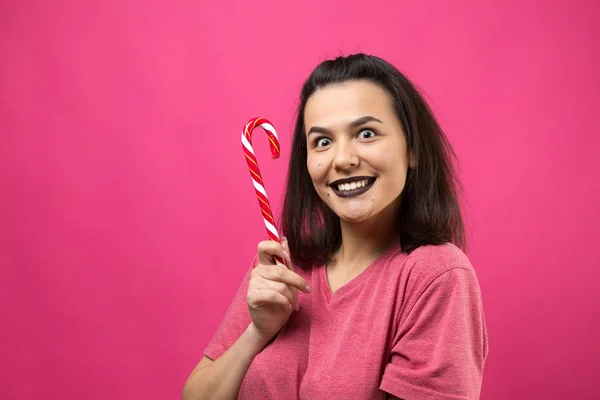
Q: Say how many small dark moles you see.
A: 3